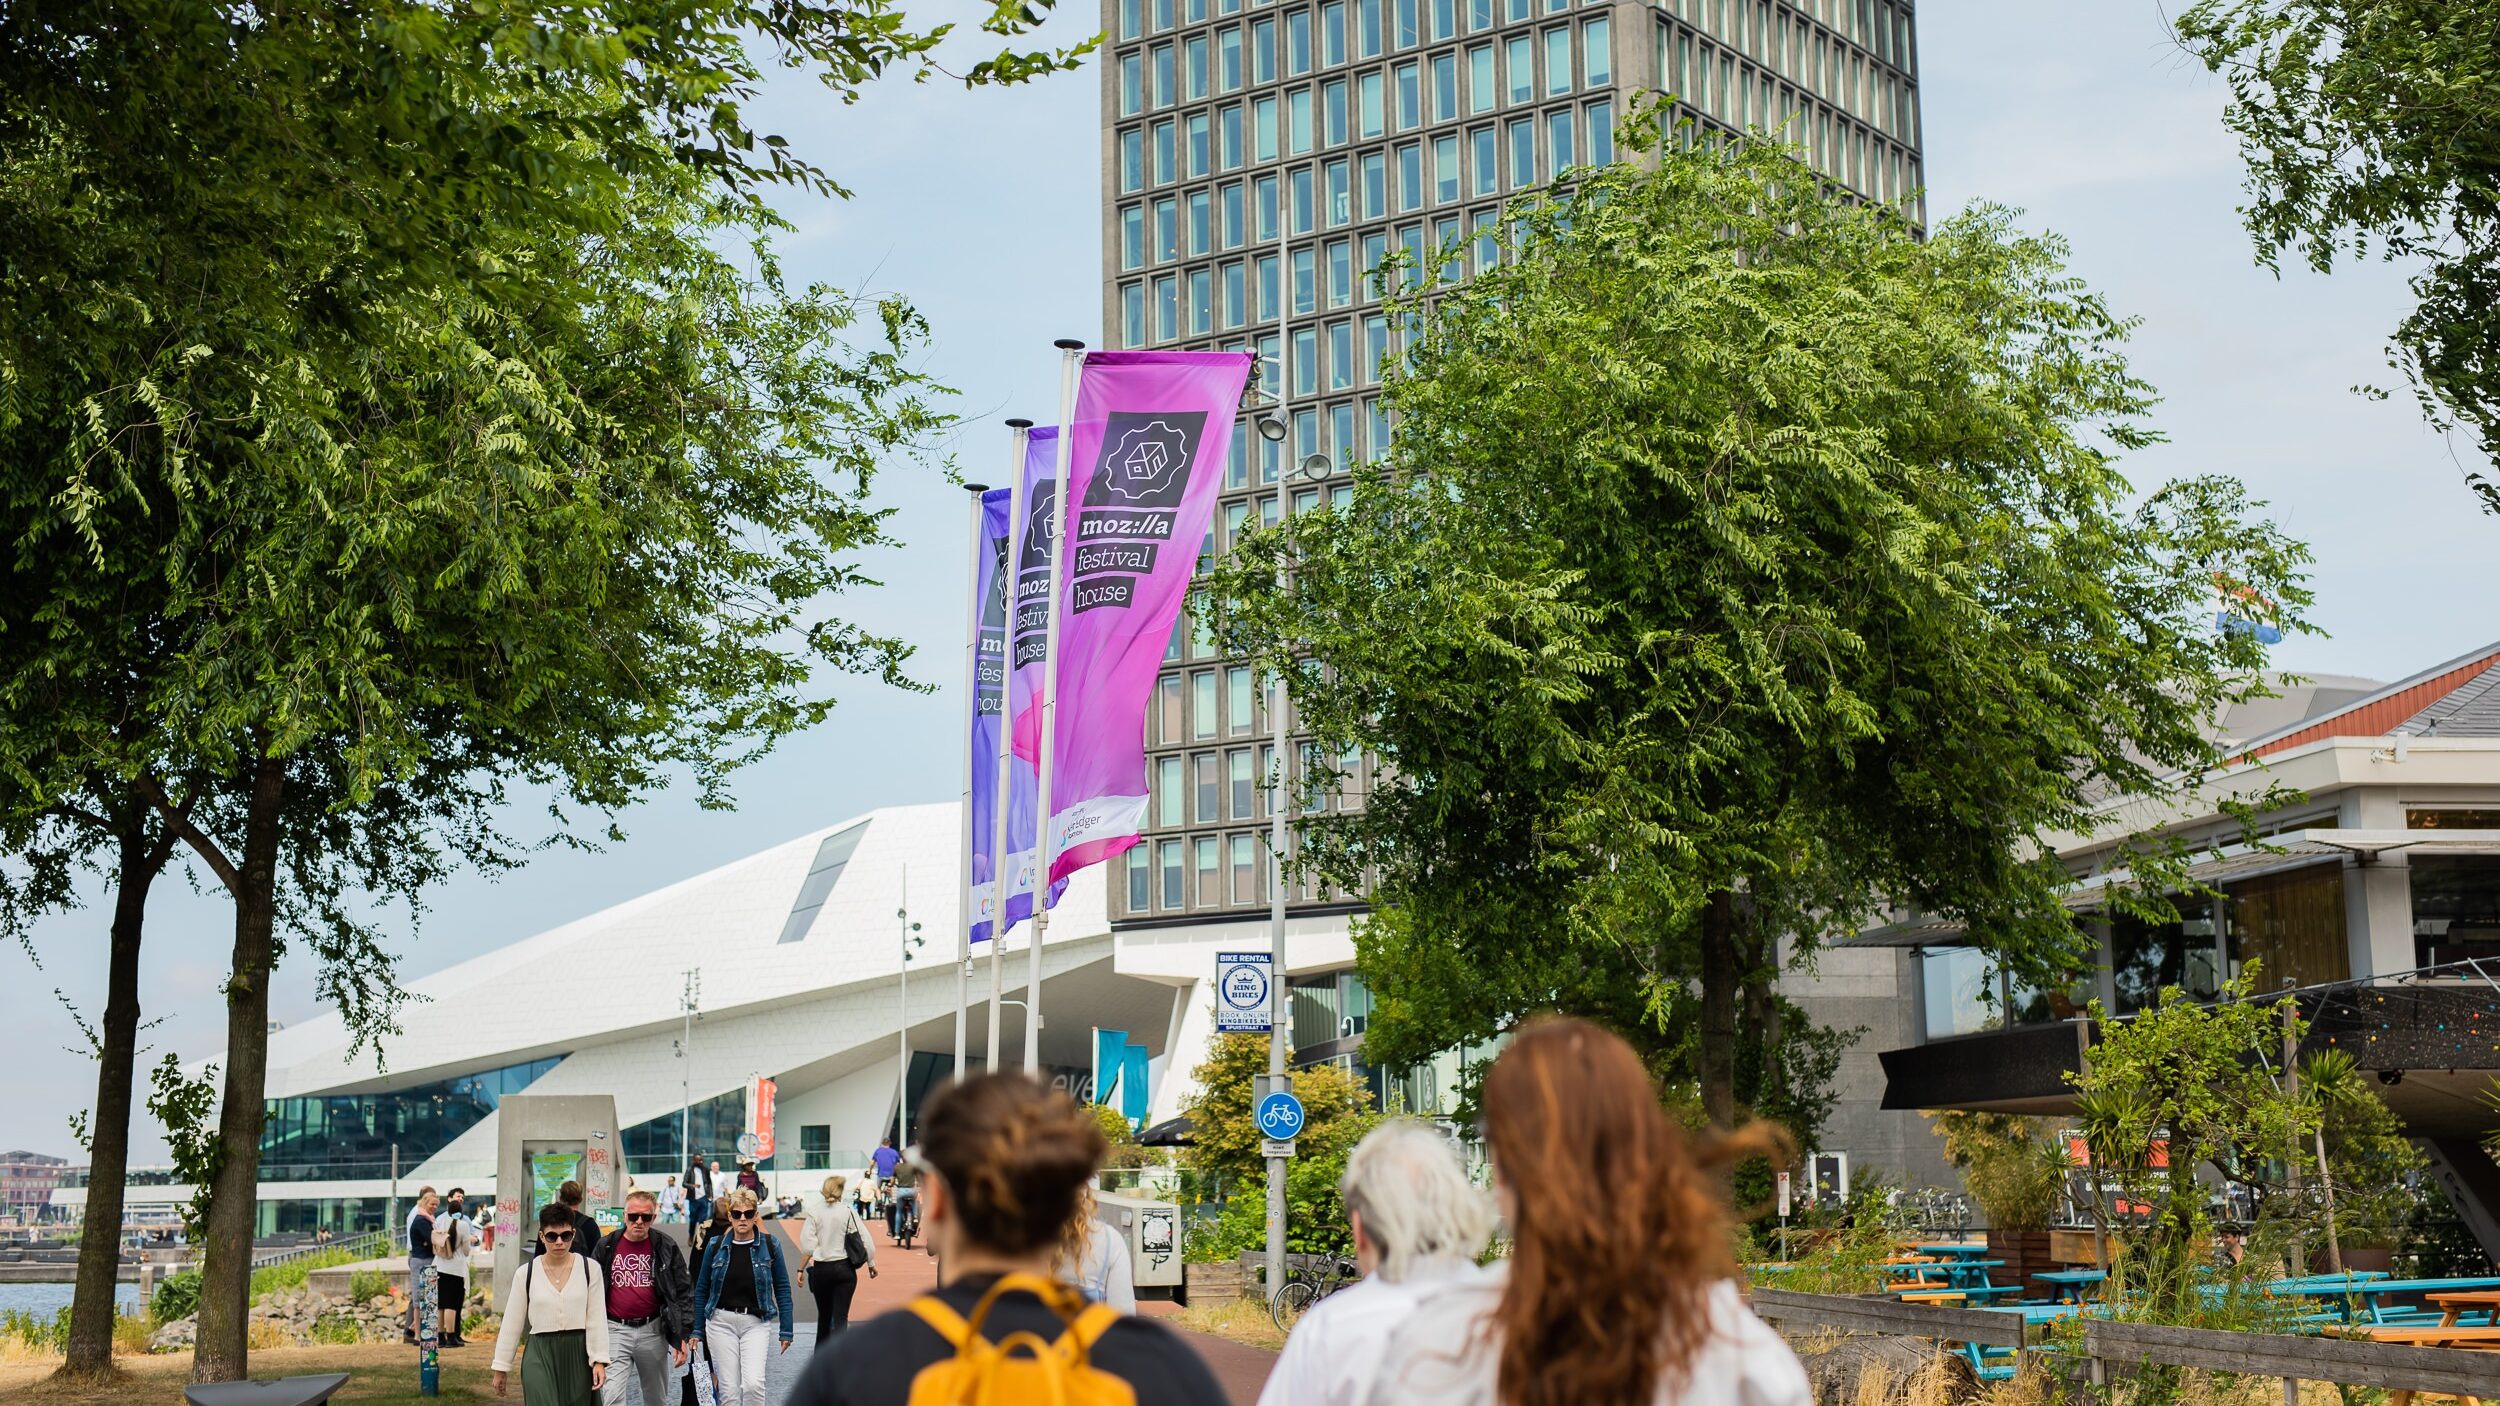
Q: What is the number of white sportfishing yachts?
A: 0